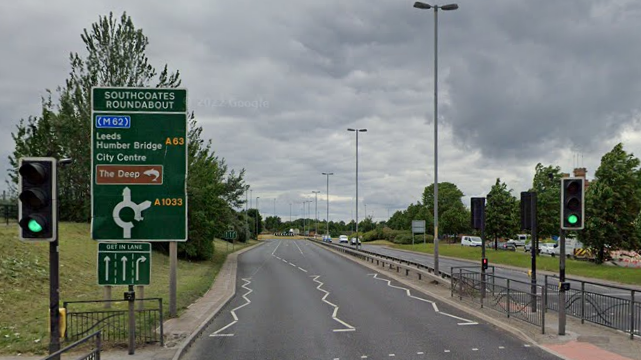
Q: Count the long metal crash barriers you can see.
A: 2